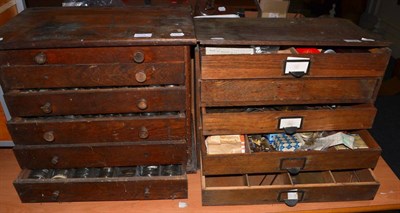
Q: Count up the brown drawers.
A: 11